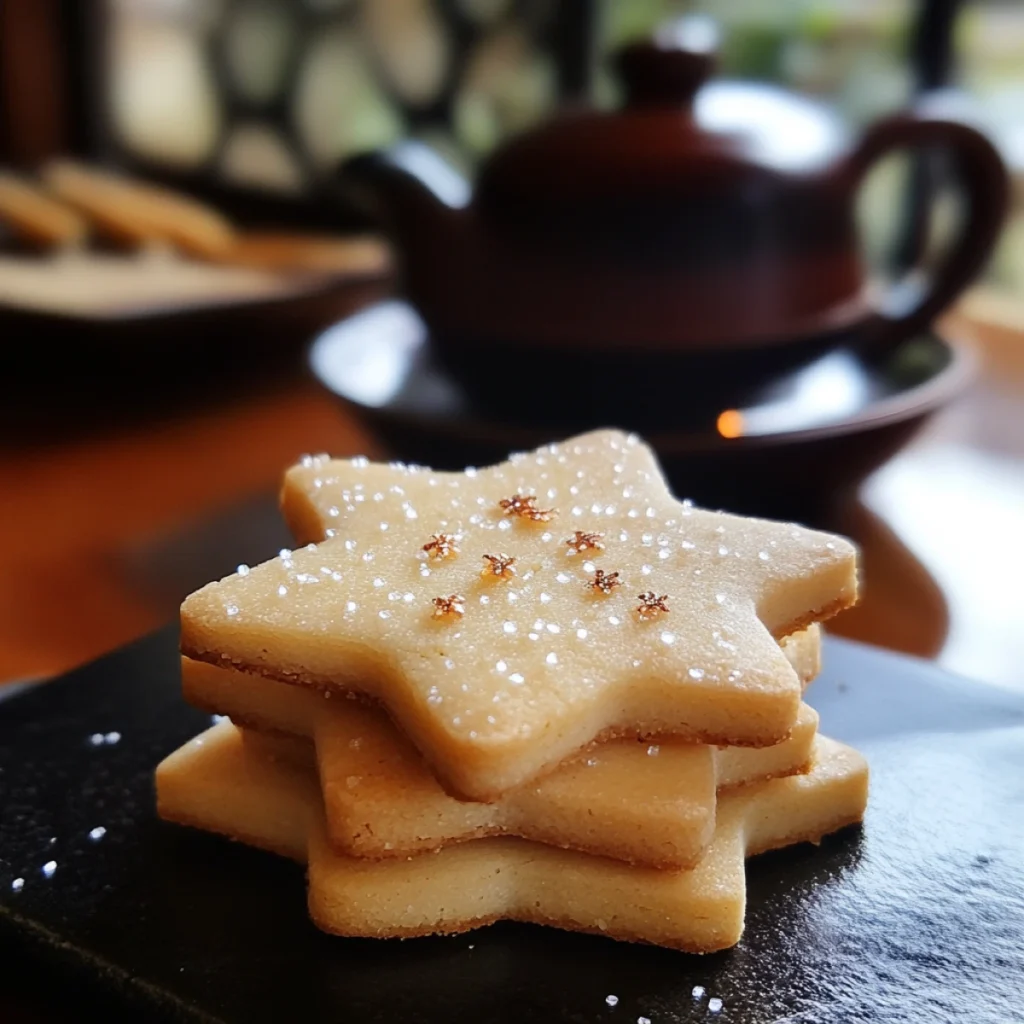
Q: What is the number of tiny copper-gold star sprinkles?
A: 7